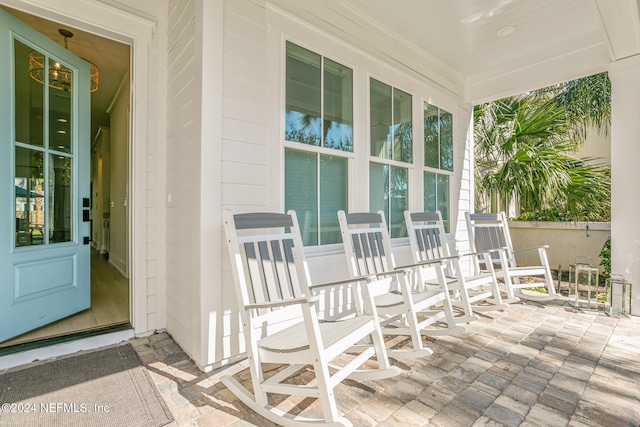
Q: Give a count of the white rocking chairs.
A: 4